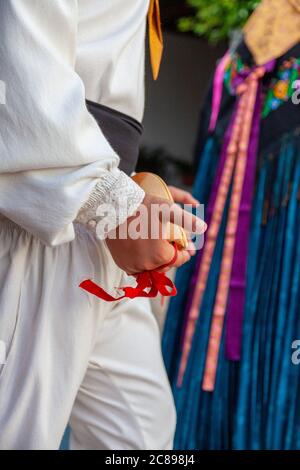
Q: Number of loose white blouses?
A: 1